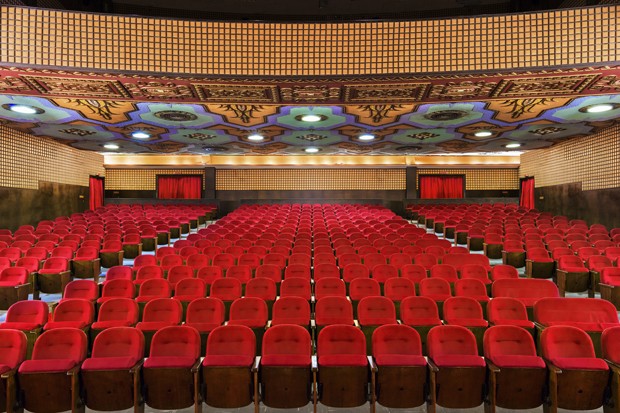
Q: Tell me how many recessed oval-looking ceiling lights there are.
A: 10